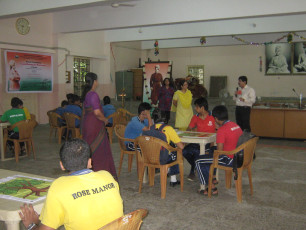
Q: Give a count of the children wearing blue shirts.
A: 4